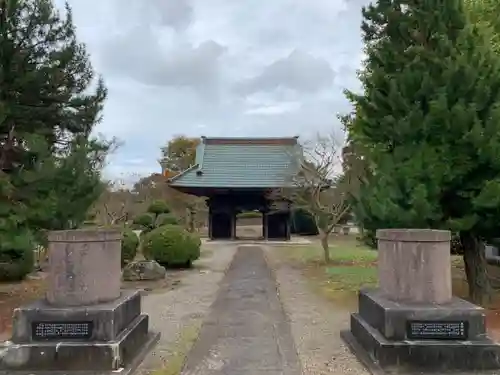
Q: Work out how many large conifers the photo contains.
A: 2